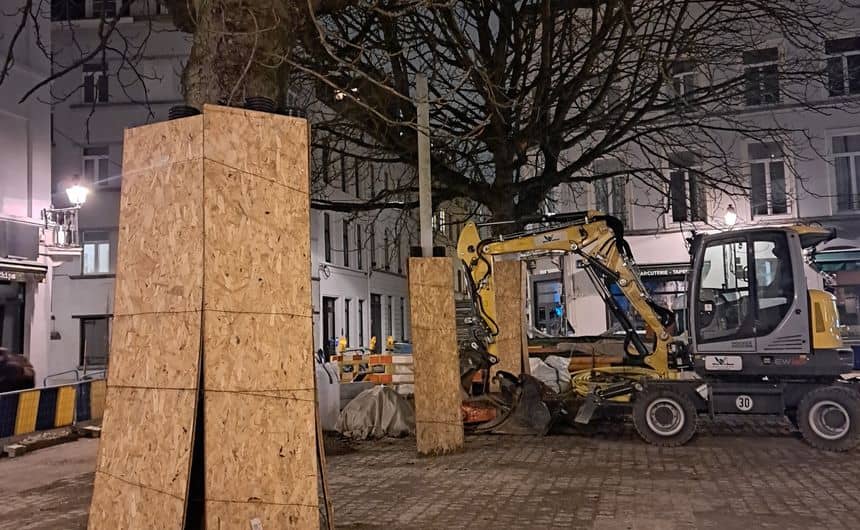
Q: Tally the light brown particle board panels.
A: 4